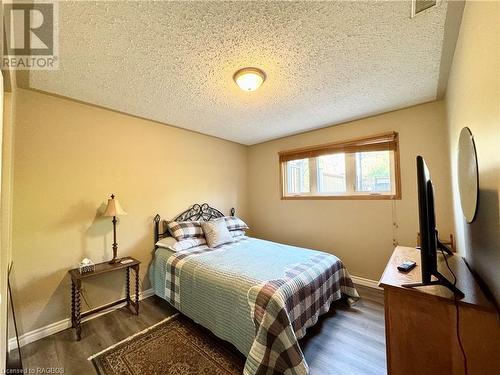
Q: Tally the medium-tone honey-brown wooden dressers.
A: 1